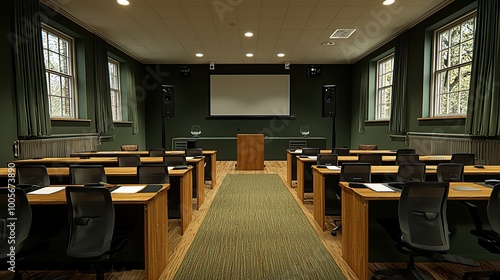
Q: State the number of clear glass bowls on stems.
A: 2